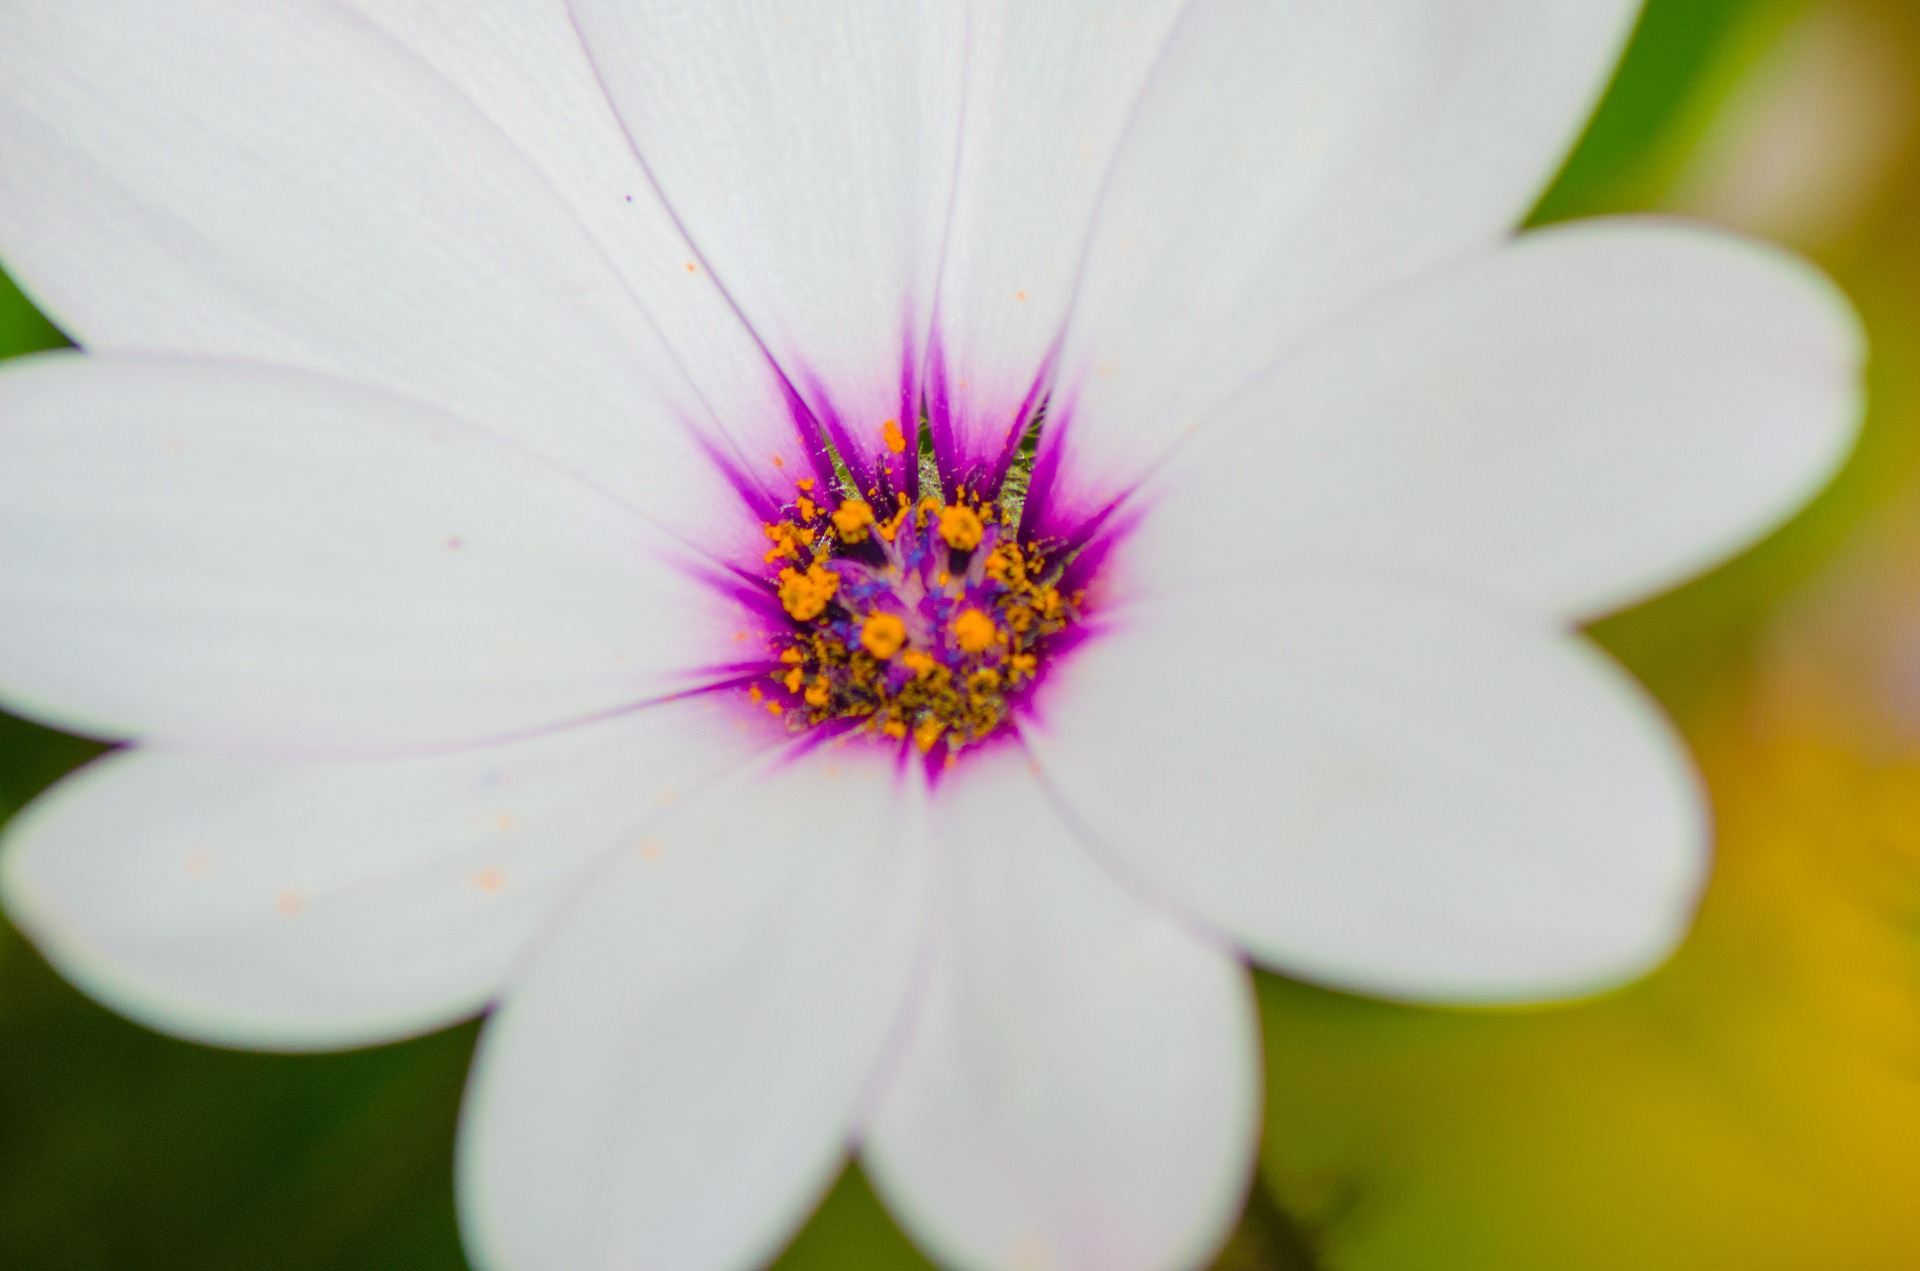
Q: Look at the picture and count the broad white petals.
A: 11